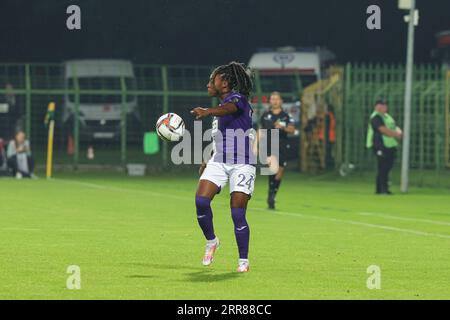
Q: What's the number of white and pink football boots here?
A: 2